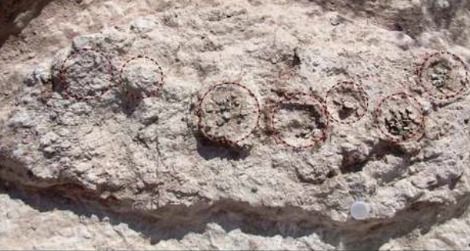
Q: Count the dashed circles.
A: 7